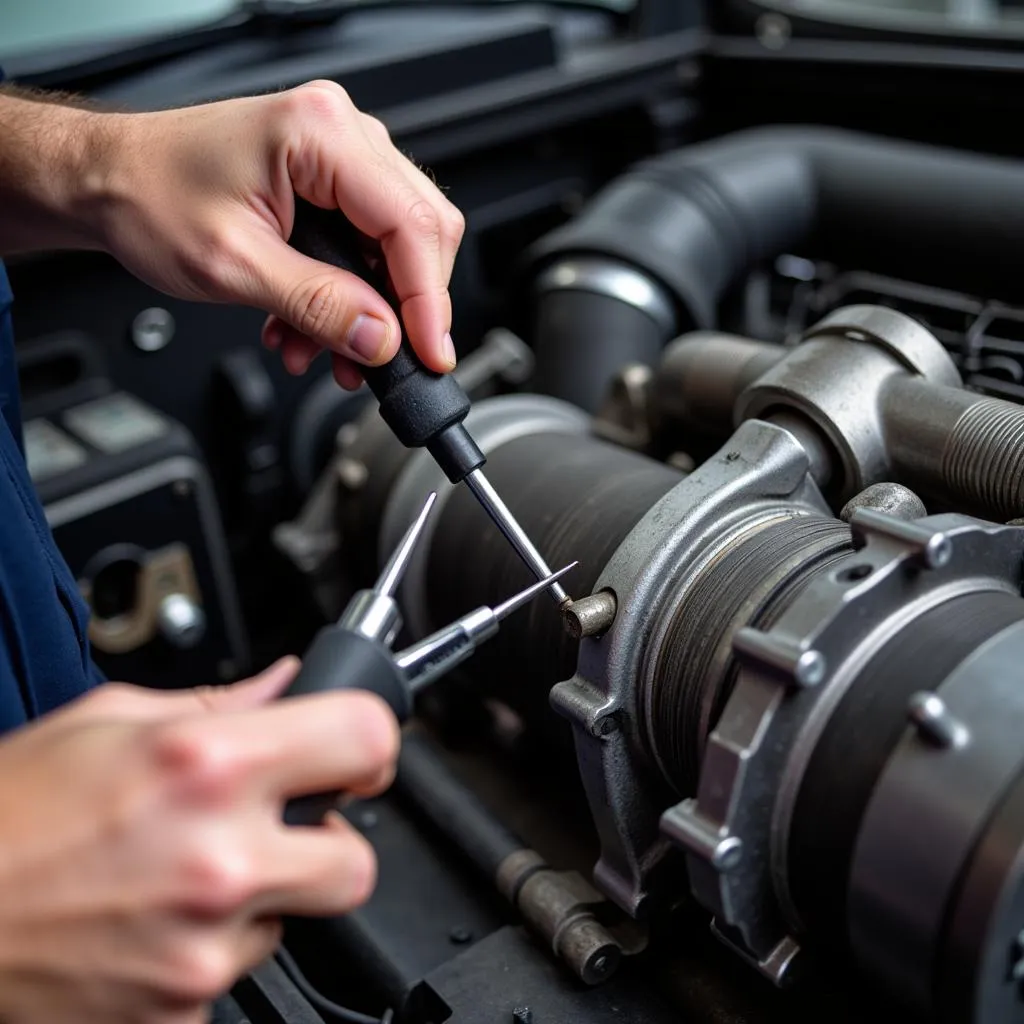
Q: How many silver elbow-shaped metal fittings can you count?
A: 1